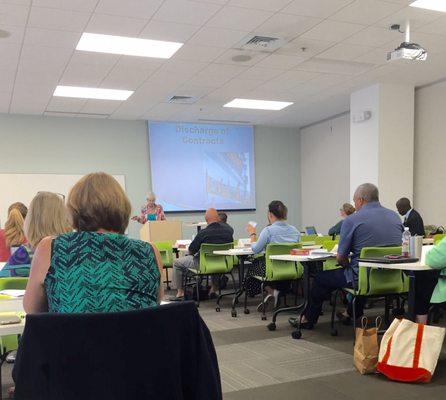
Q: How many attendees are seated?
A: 10